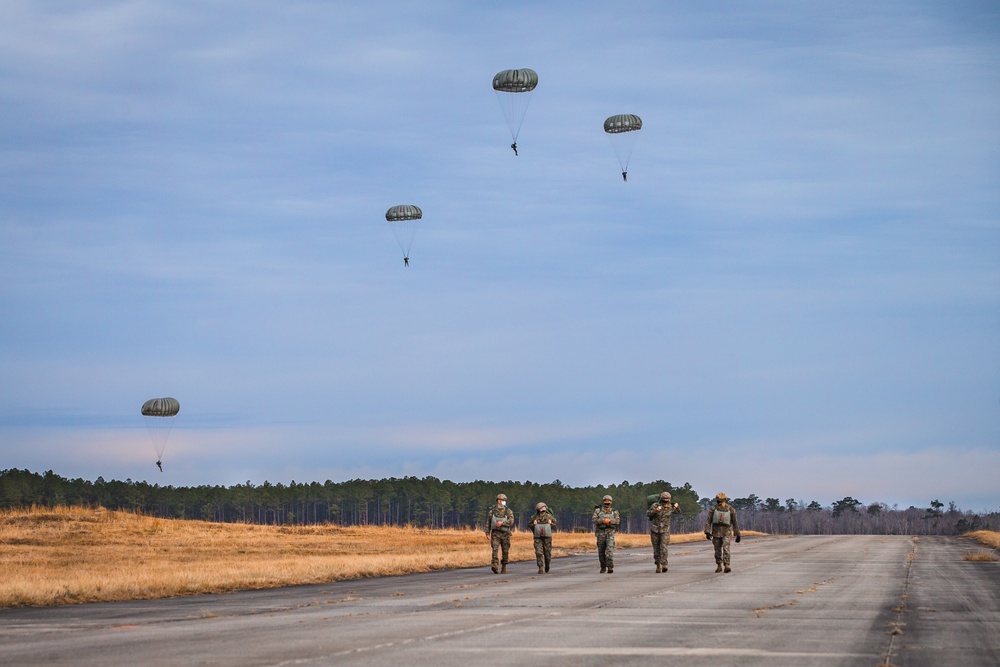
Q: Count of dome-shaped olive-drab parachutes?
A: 4